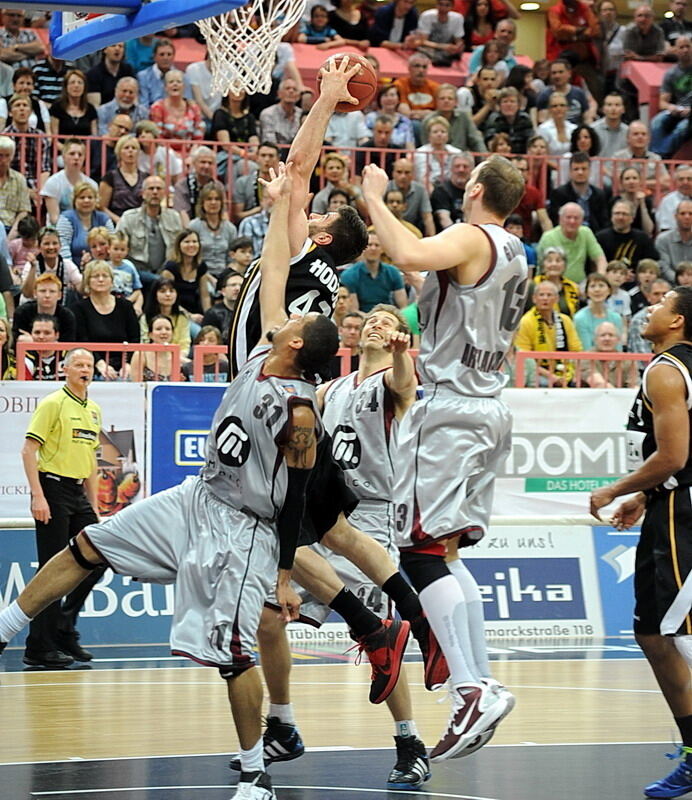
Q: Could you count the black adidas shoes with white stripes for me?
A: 2